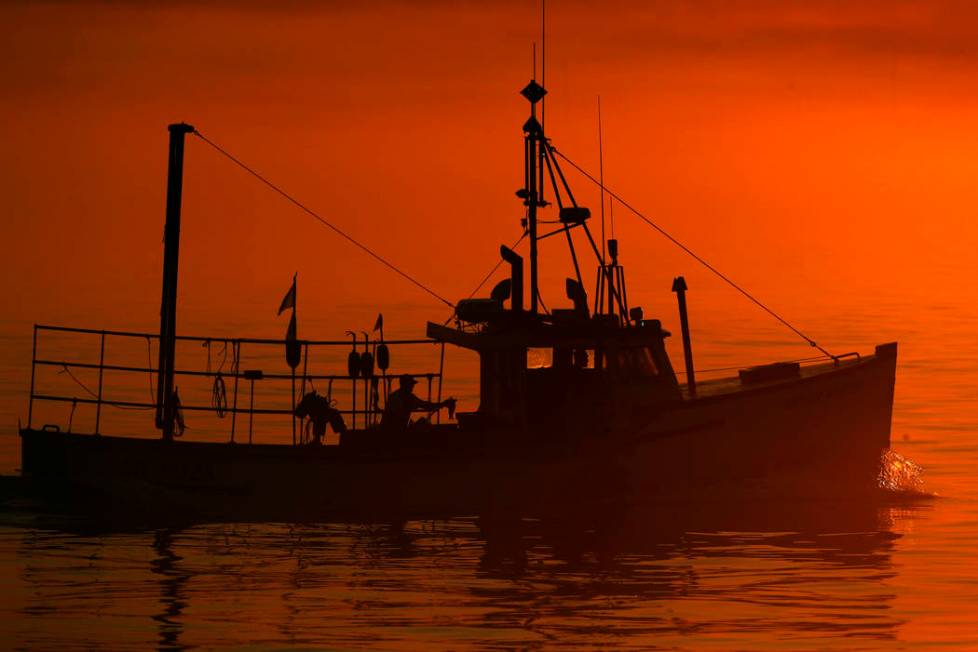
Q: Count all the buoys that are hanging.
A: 4